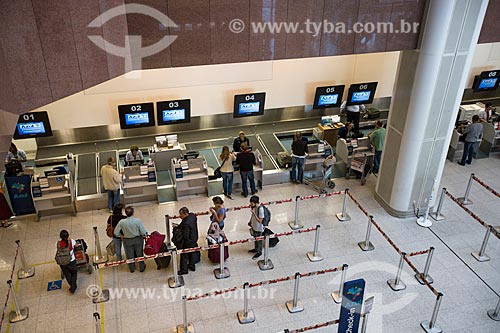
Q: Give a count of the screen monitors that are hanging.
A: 7